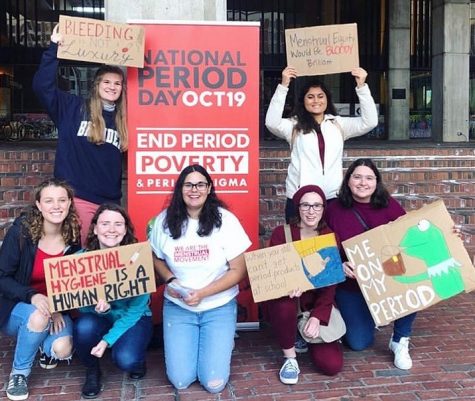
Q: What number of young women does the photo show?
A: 7